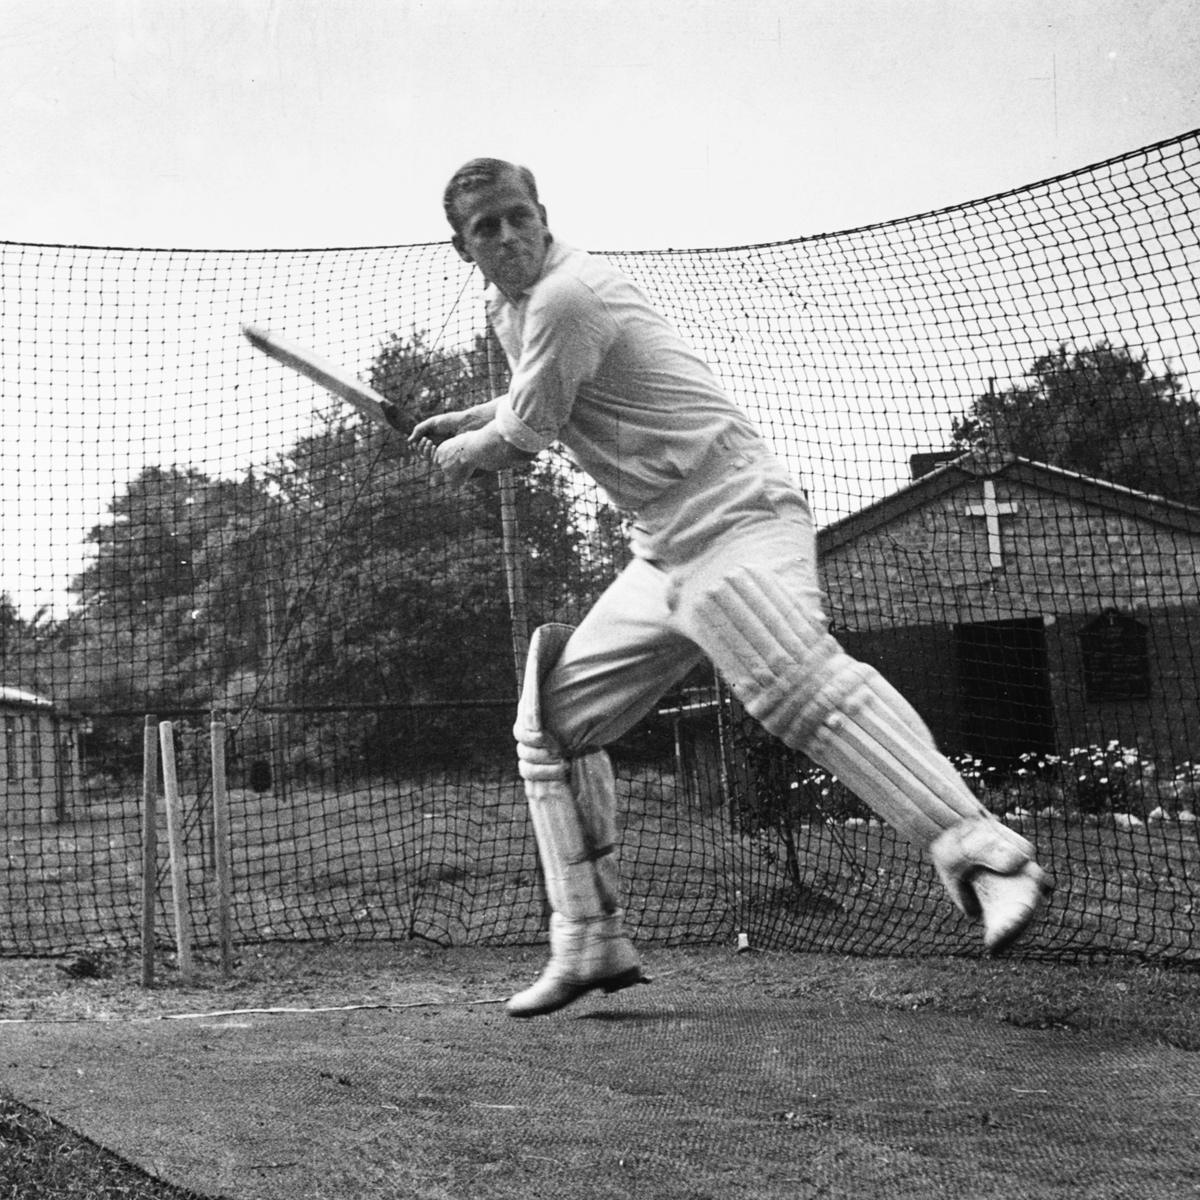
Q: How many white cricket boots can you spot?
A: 2